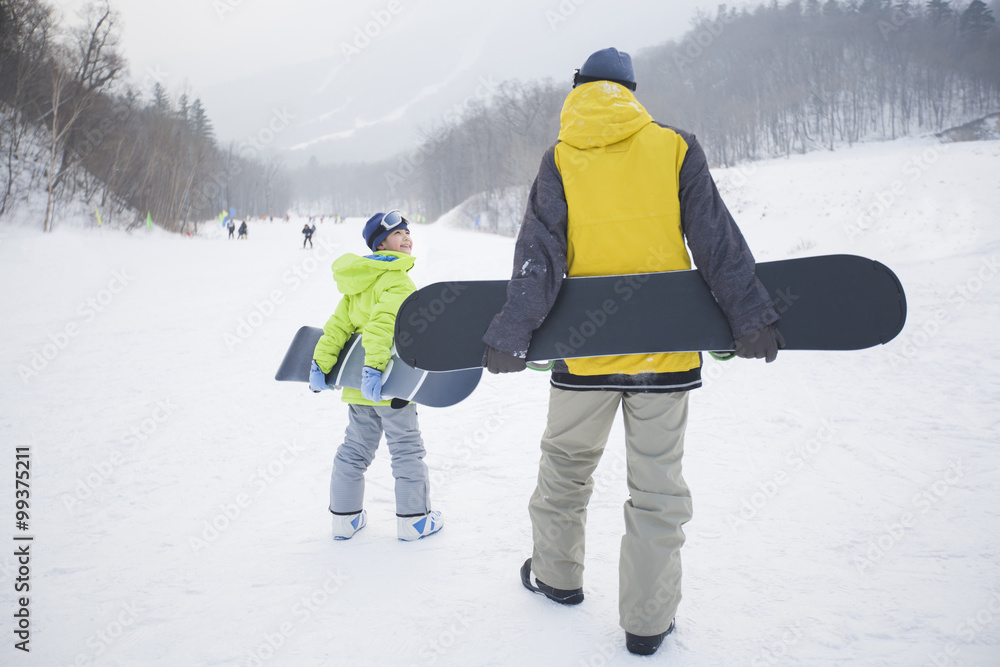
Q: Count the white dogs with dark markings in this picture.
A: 0